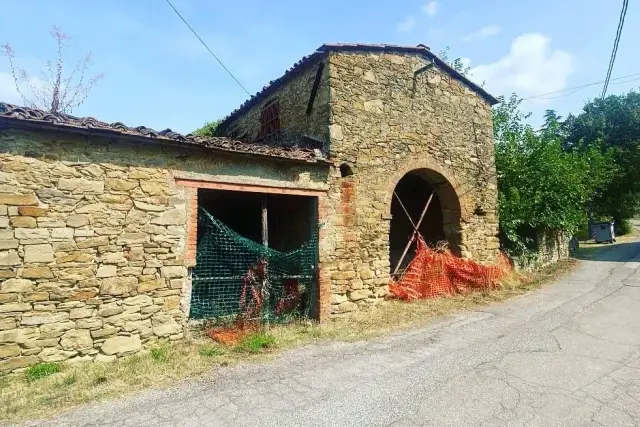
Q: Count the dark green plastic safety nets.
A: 1